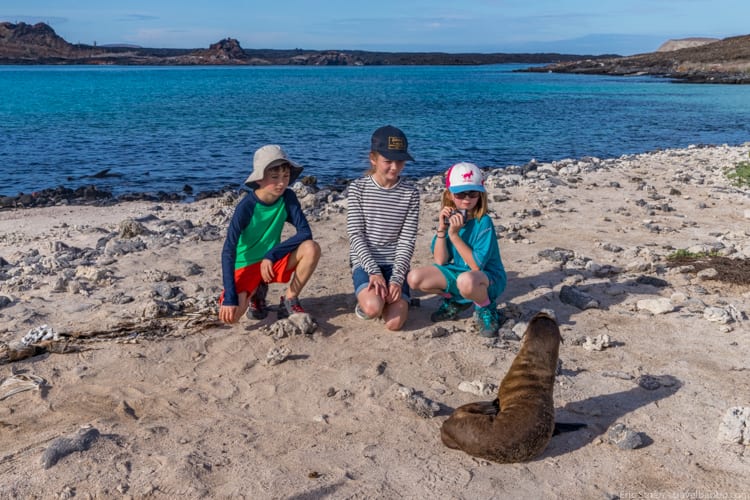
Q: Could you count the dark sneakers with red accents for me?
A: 2